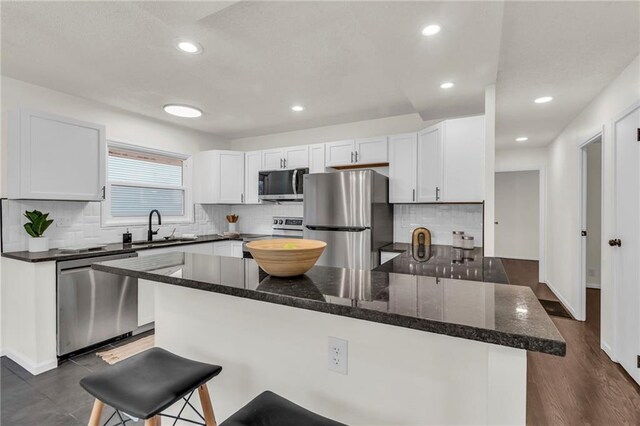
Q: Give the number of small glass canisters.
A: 2